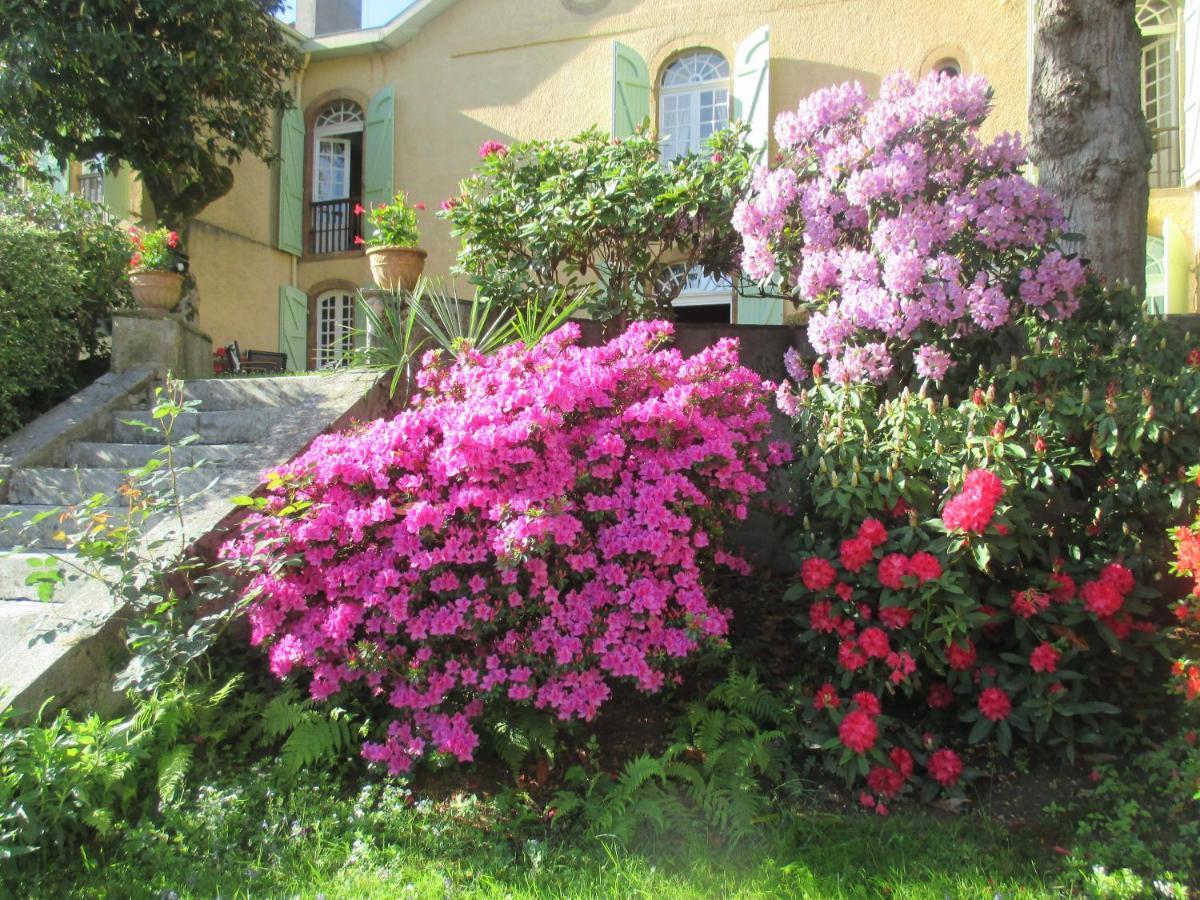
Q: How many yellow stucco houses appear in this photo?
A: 1